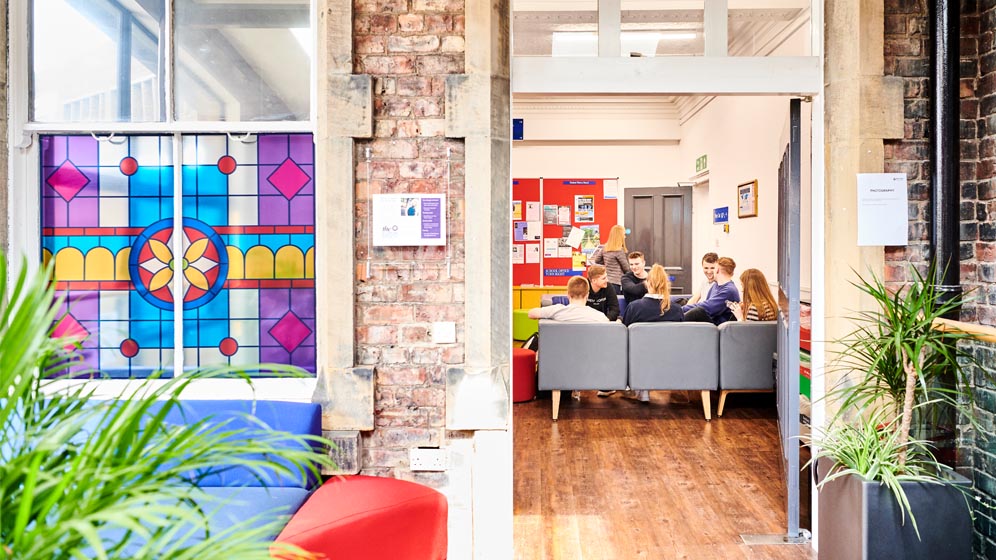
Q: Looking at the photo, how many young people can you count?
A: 8